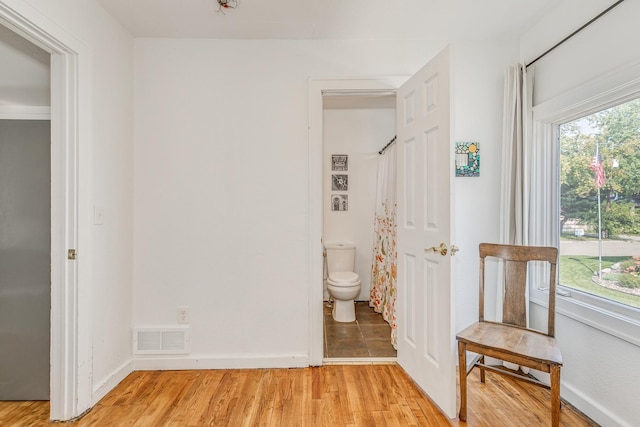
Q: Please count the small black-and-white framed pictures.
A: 3